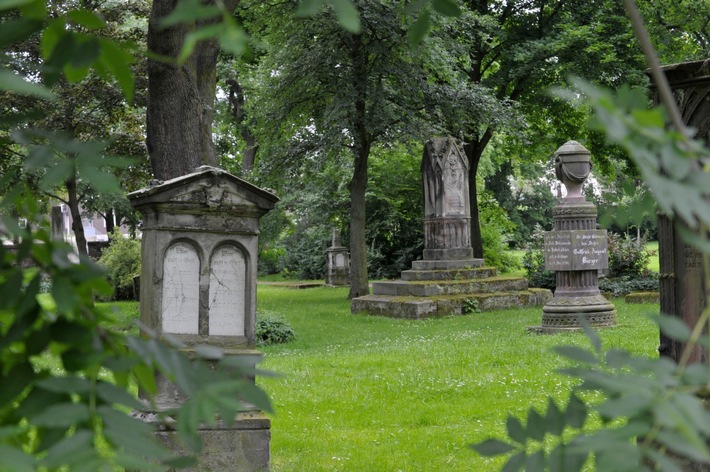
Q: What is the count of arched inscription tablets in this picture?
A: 2